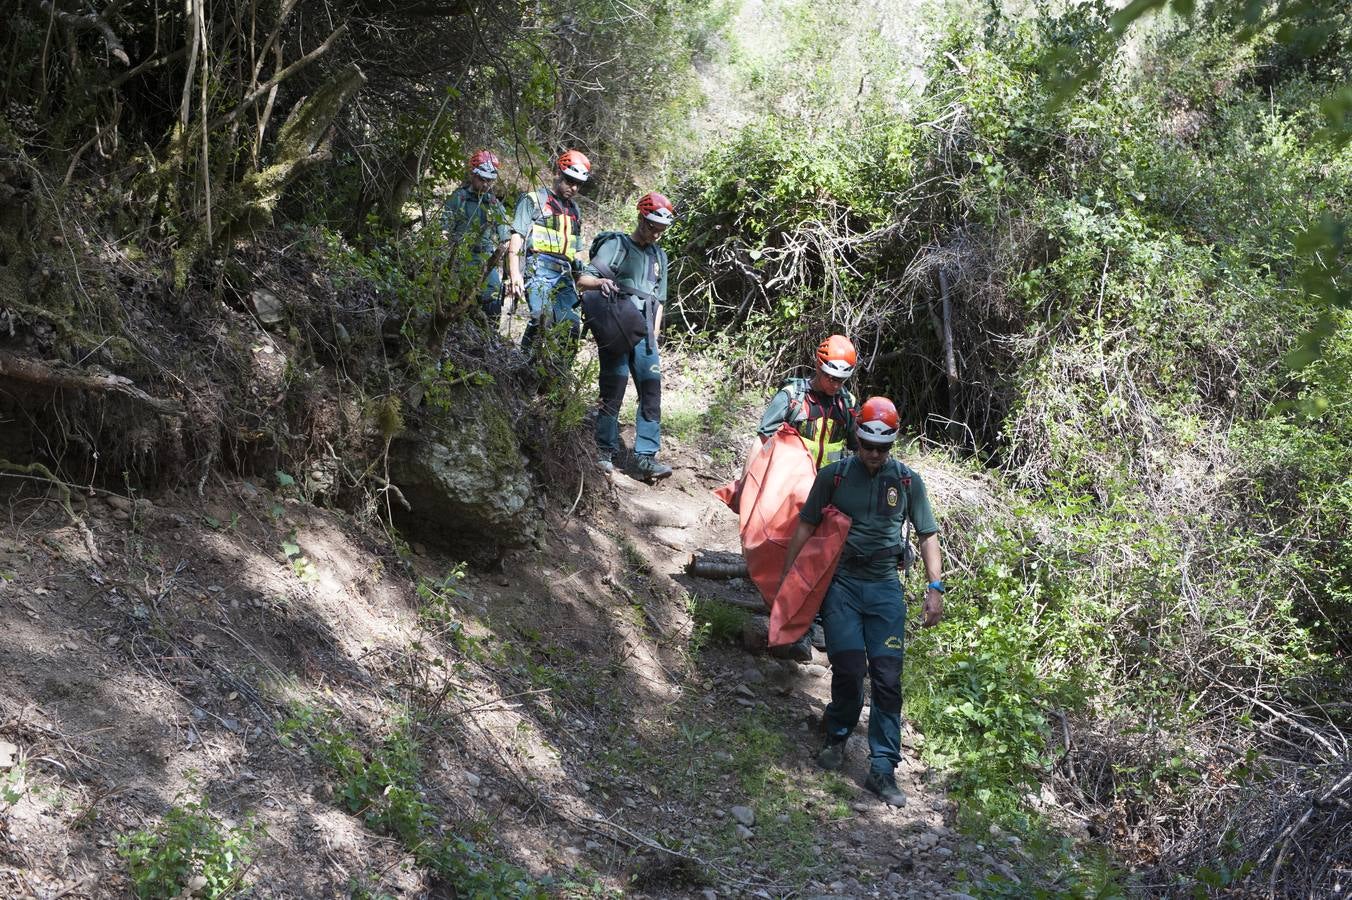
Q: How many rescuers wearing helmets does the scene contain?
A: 5